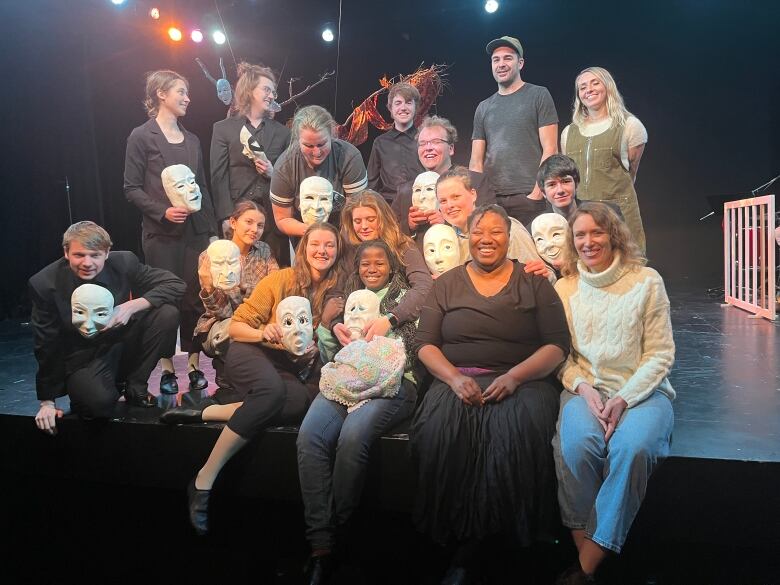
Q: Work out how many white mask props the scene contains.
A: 10